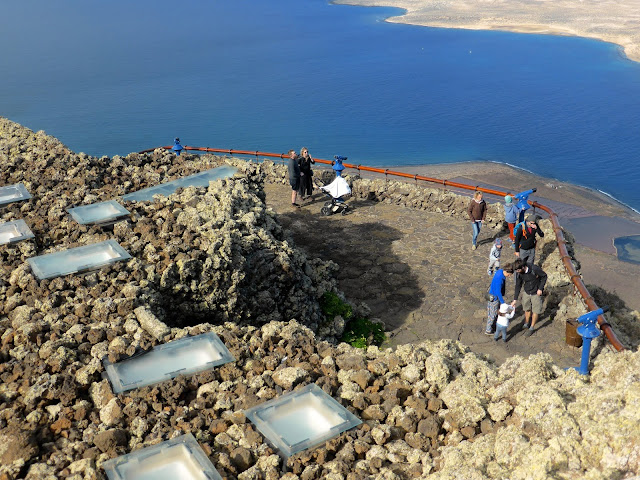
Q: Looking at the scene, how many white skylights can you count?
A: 8